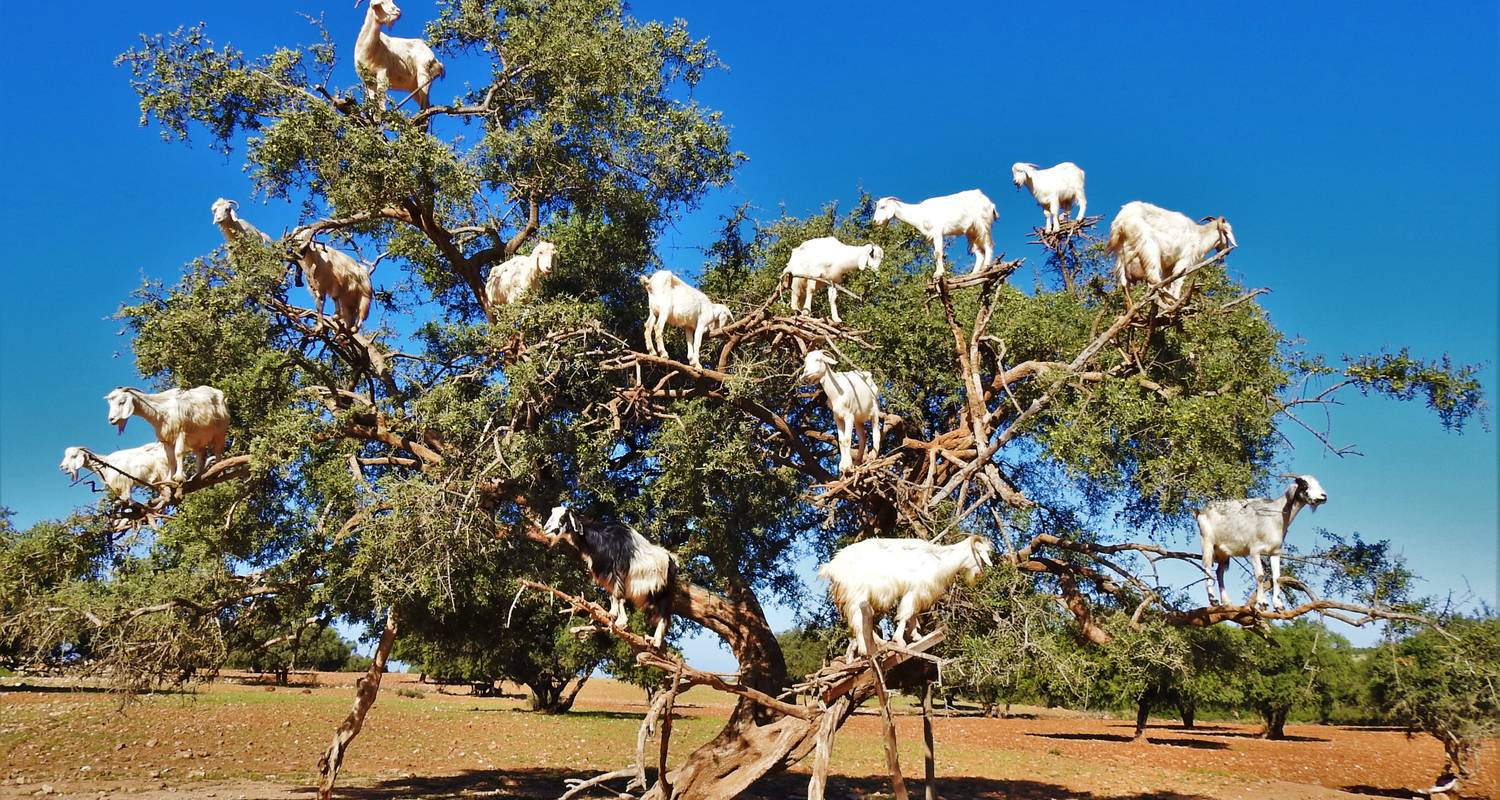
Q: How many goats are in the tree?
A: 15